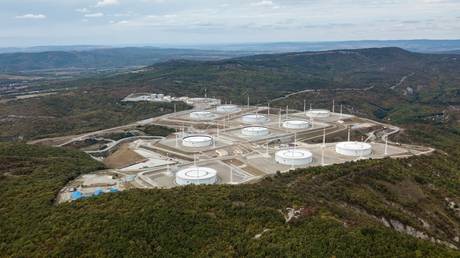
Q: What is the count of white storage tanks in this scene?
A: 10